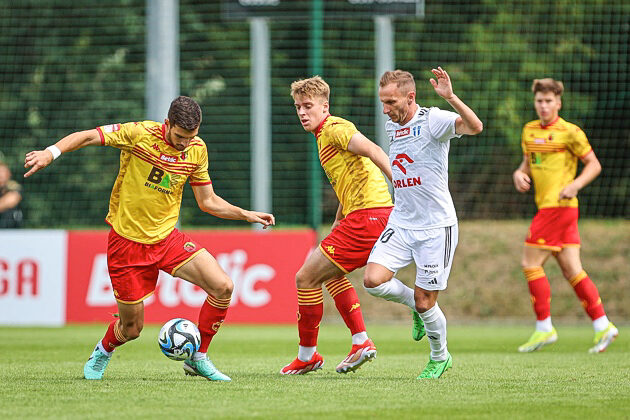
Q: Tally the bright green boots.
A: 2